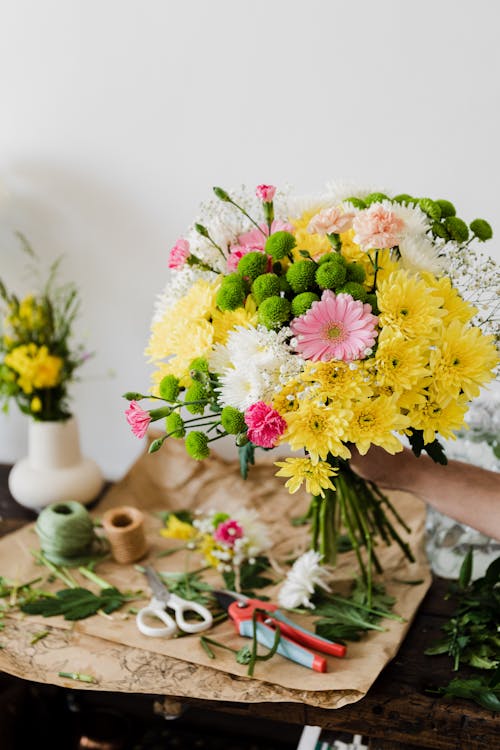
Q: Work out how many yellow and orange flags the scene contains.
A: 0